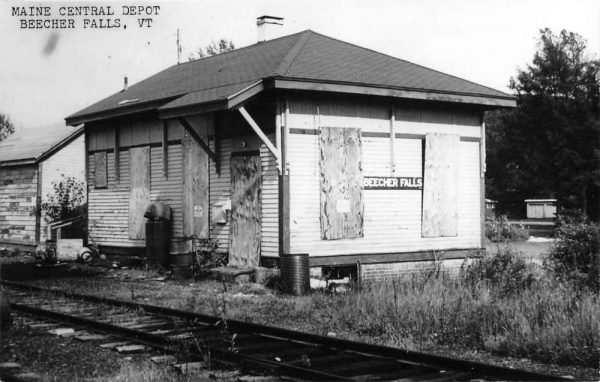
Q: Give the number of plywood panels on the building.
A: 6